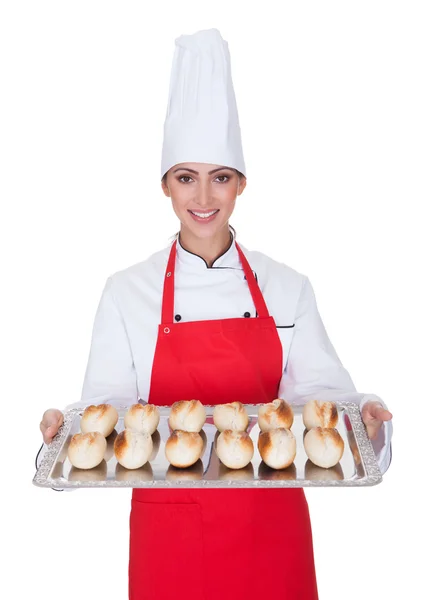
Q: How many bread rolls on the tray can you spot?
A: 12